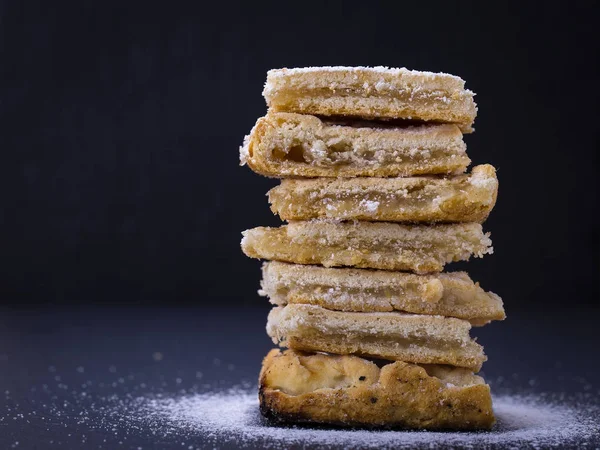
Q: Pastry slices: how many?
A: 7